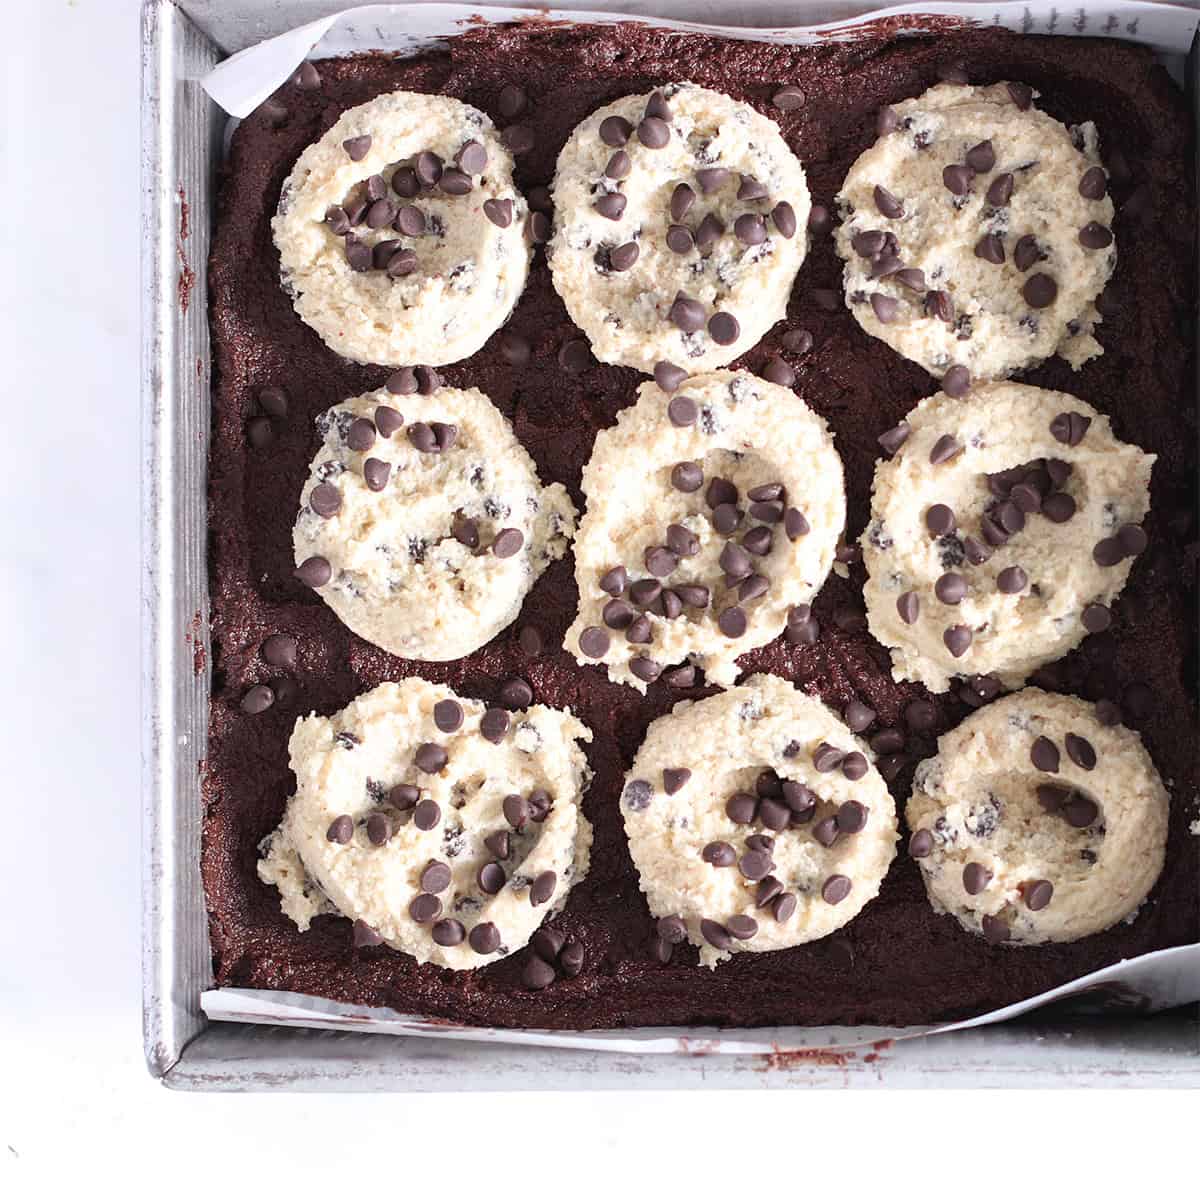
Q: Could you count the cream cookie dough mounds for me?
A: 9